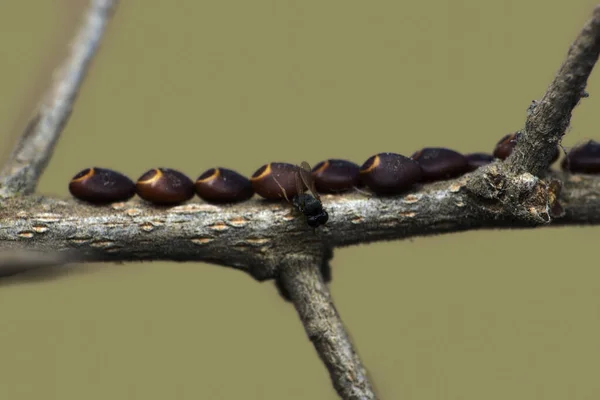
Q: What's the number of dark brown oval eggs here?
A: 10